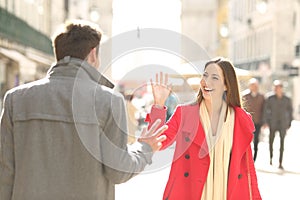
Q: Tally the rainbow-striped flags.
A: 0